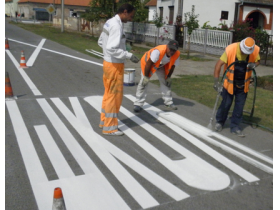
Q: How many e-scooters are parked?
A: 0